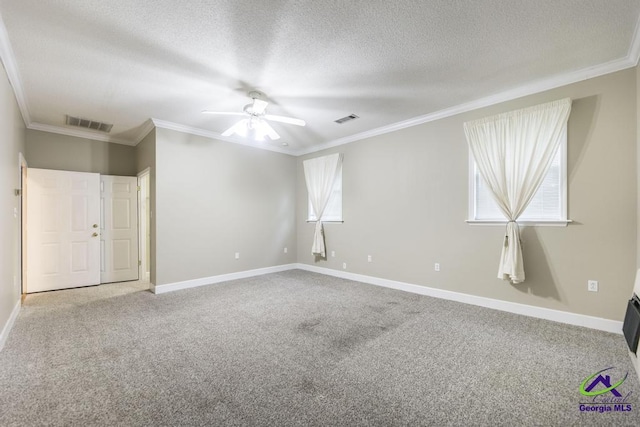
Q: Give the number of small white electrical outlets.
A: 7